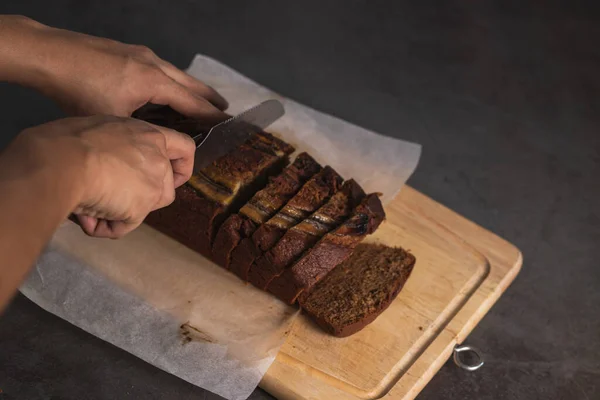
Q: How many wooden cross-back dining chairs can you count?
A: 0